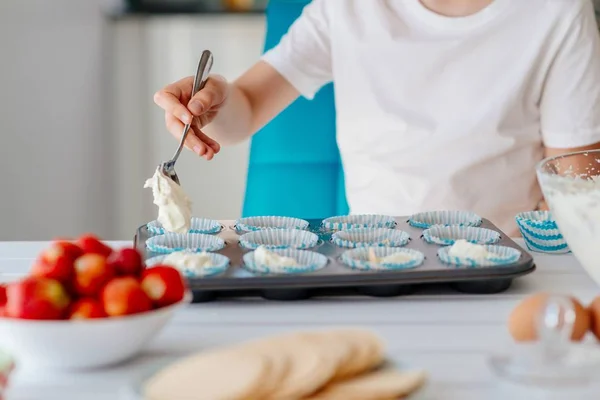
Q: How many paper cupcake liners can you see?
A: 13